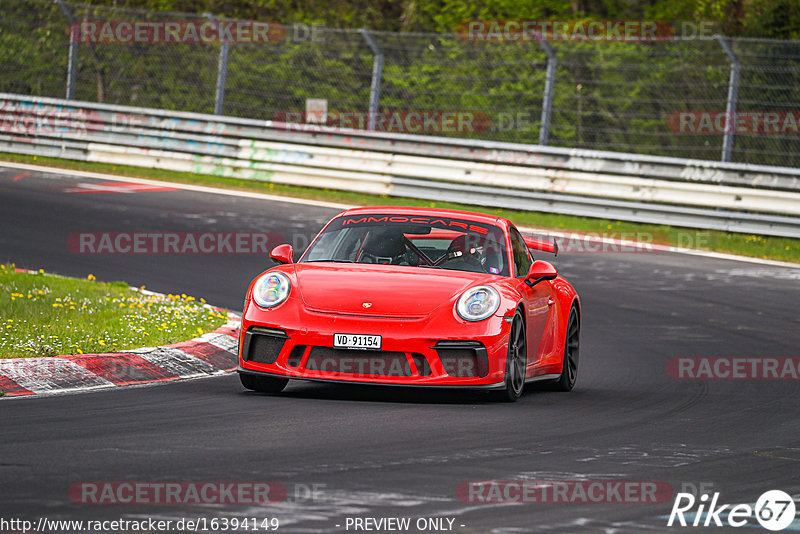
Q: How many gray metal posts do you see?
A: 5